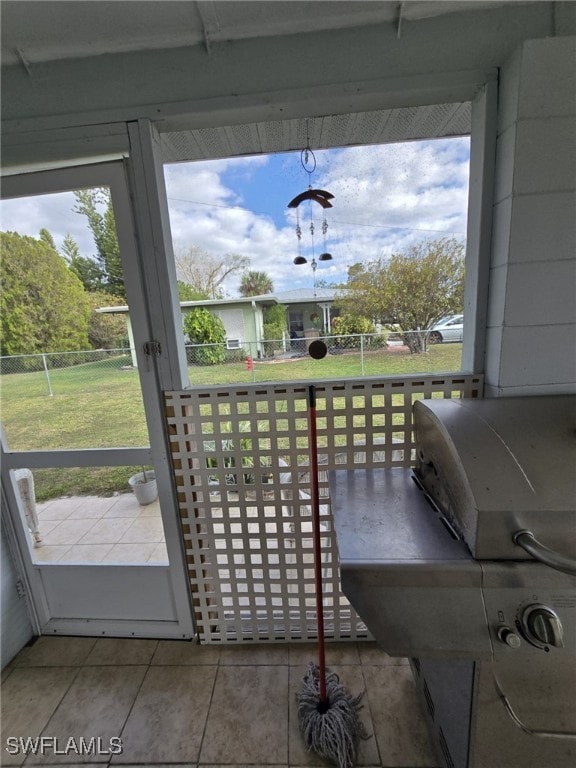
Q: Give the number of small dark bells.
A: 2